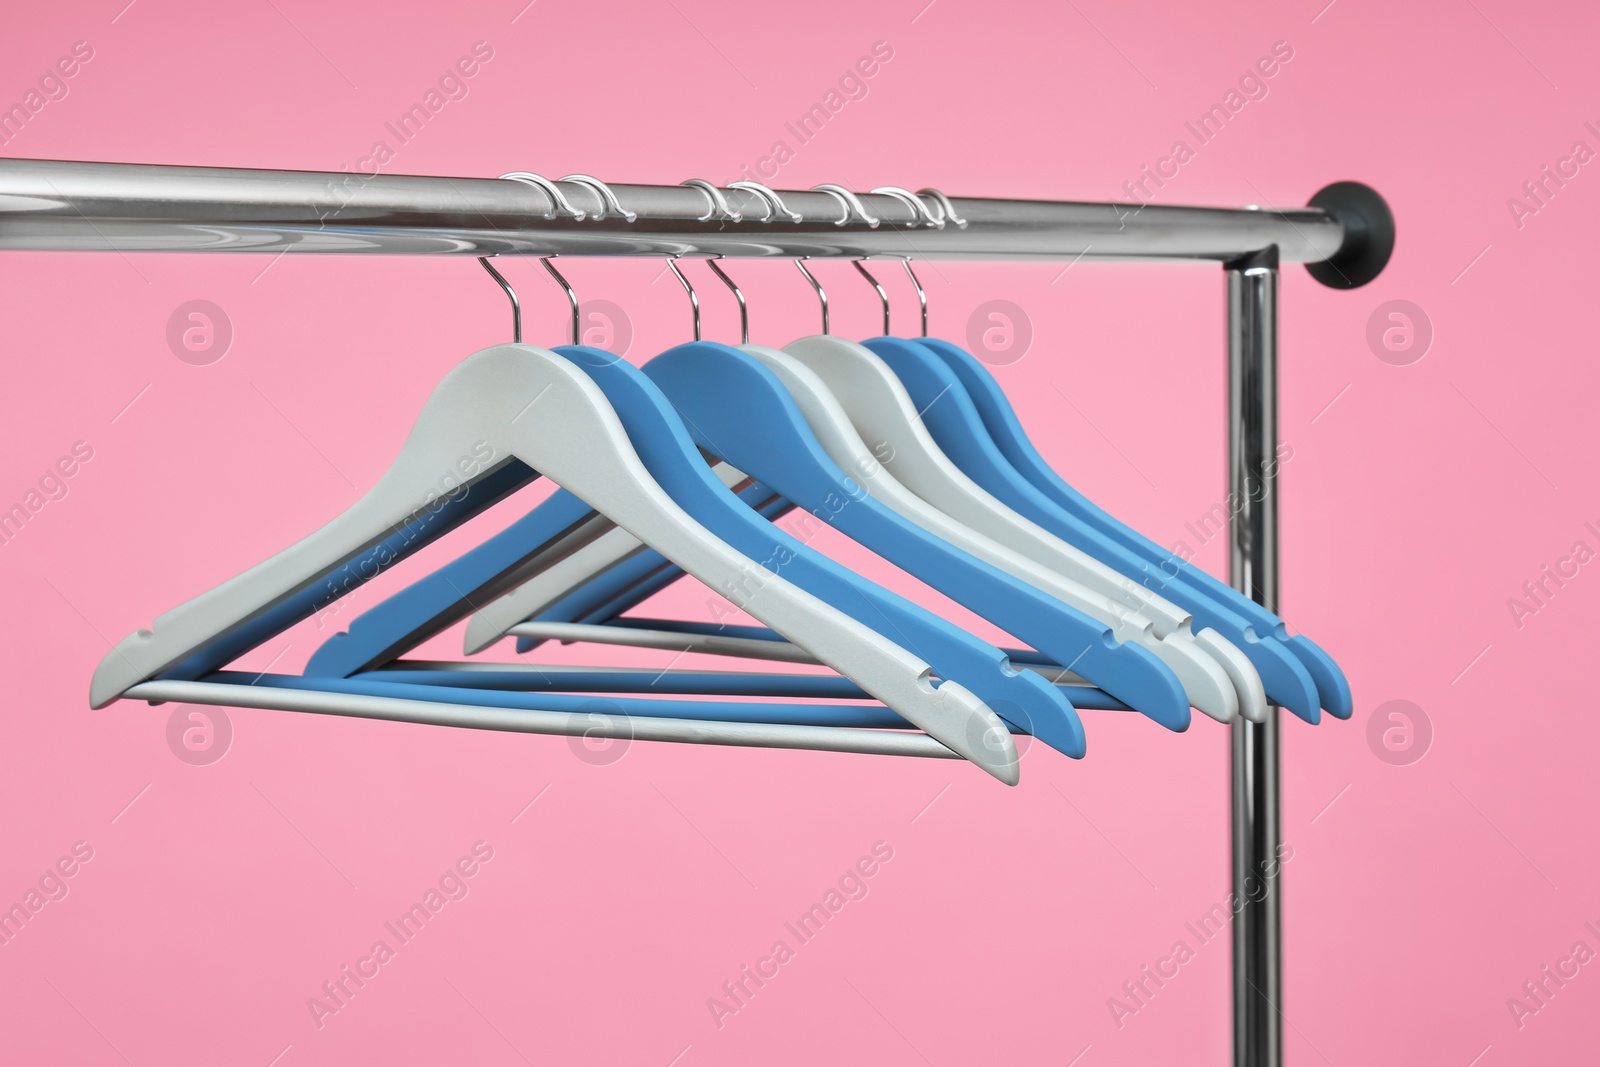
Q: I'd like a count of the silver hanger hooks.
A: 7